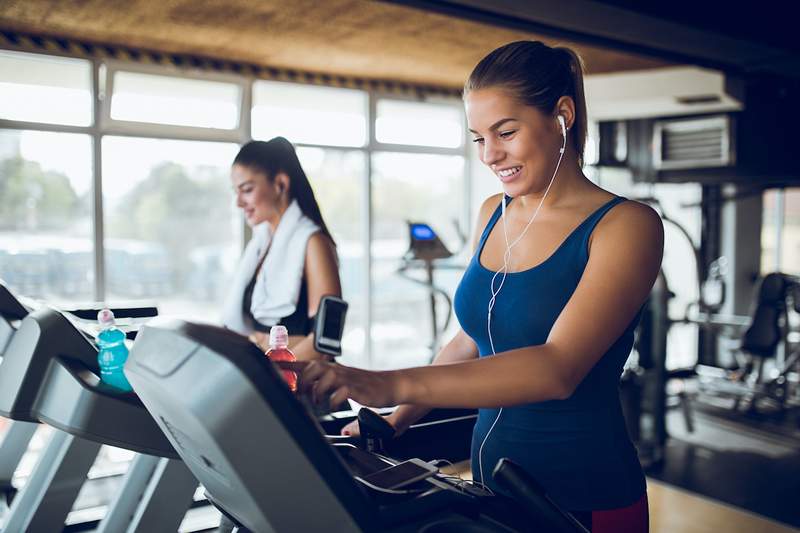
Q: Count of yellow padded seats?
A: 0